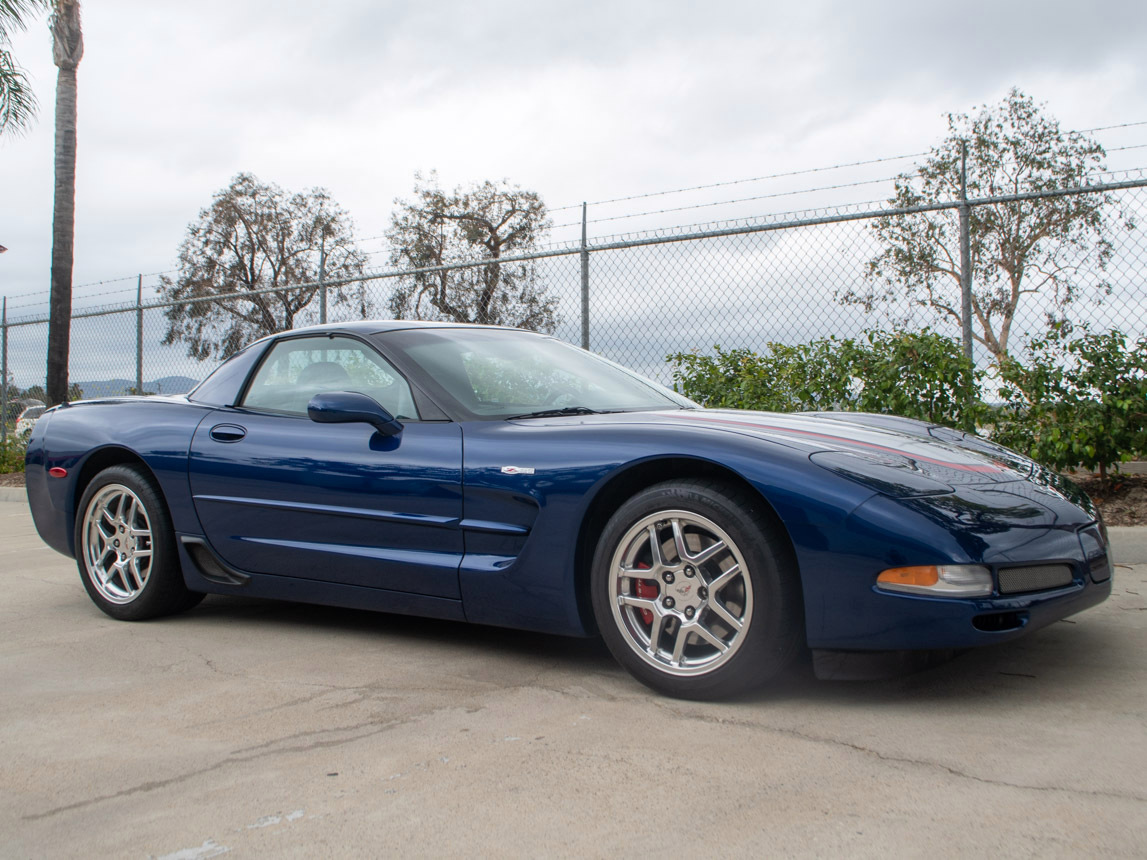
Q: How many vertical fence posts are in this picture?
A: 5